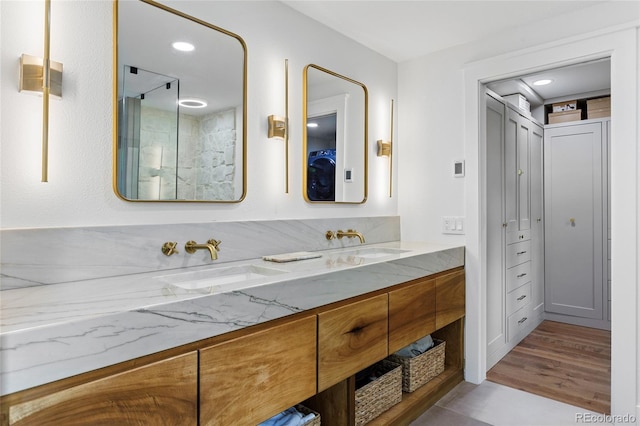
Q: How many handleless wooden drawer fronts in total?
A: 5